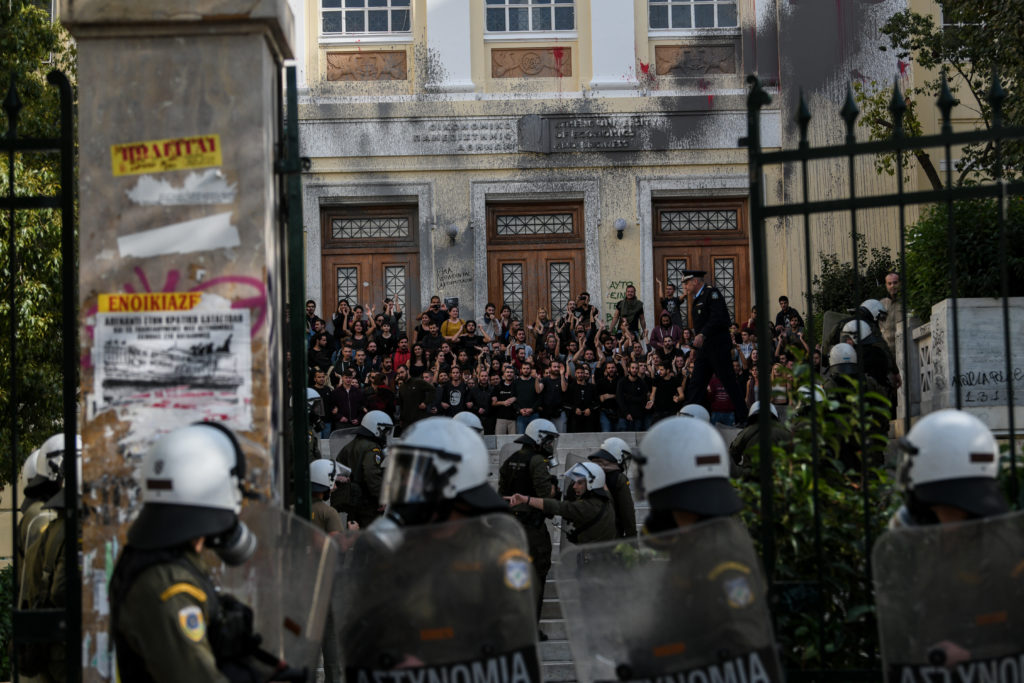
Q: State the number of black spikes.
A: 6